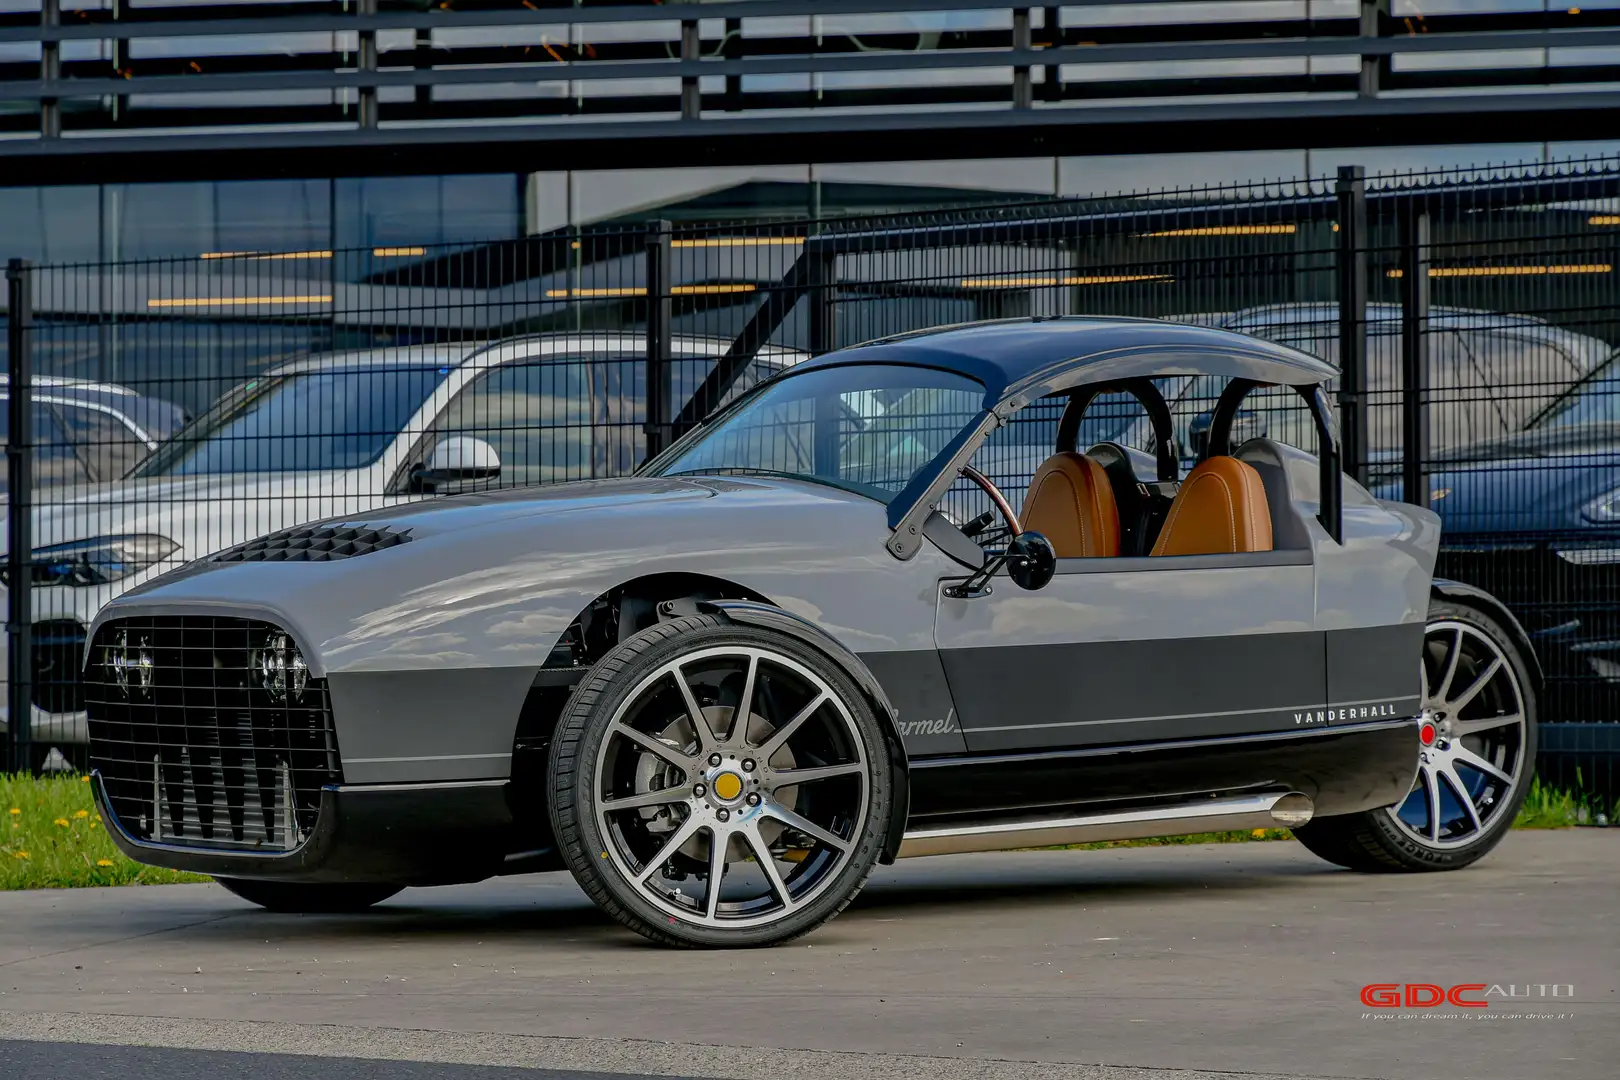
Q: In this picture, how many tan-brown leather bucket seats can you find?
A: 2